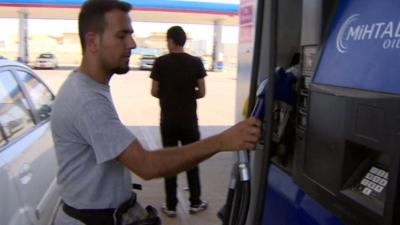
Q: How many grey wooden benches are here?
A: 0